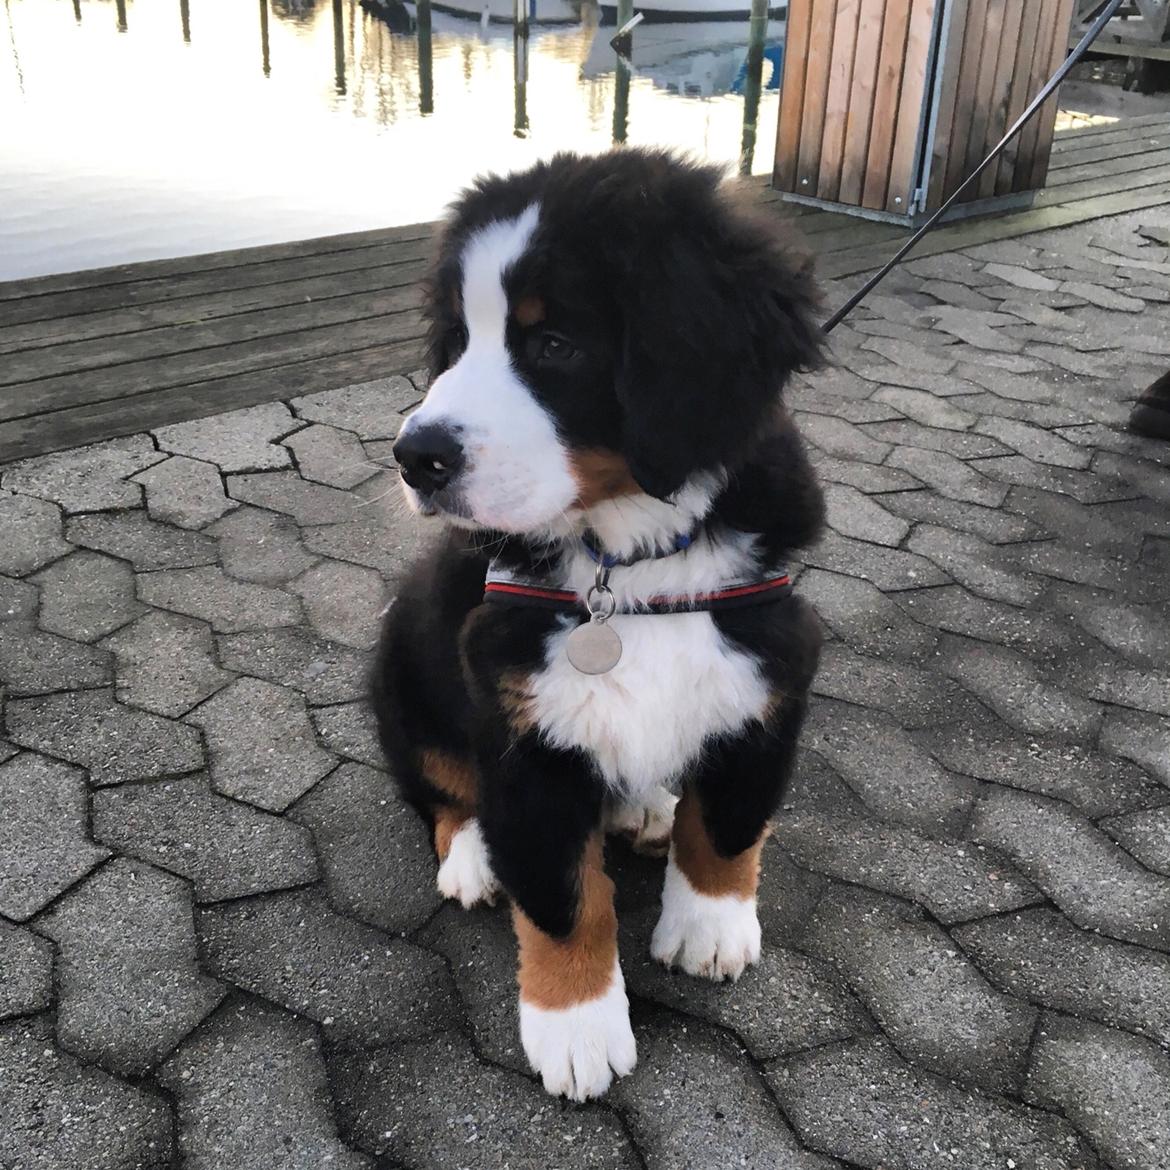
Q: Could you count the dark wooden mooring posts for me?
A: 9